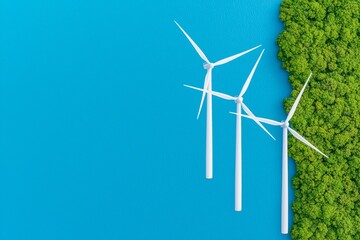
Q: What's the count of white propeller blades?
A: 9